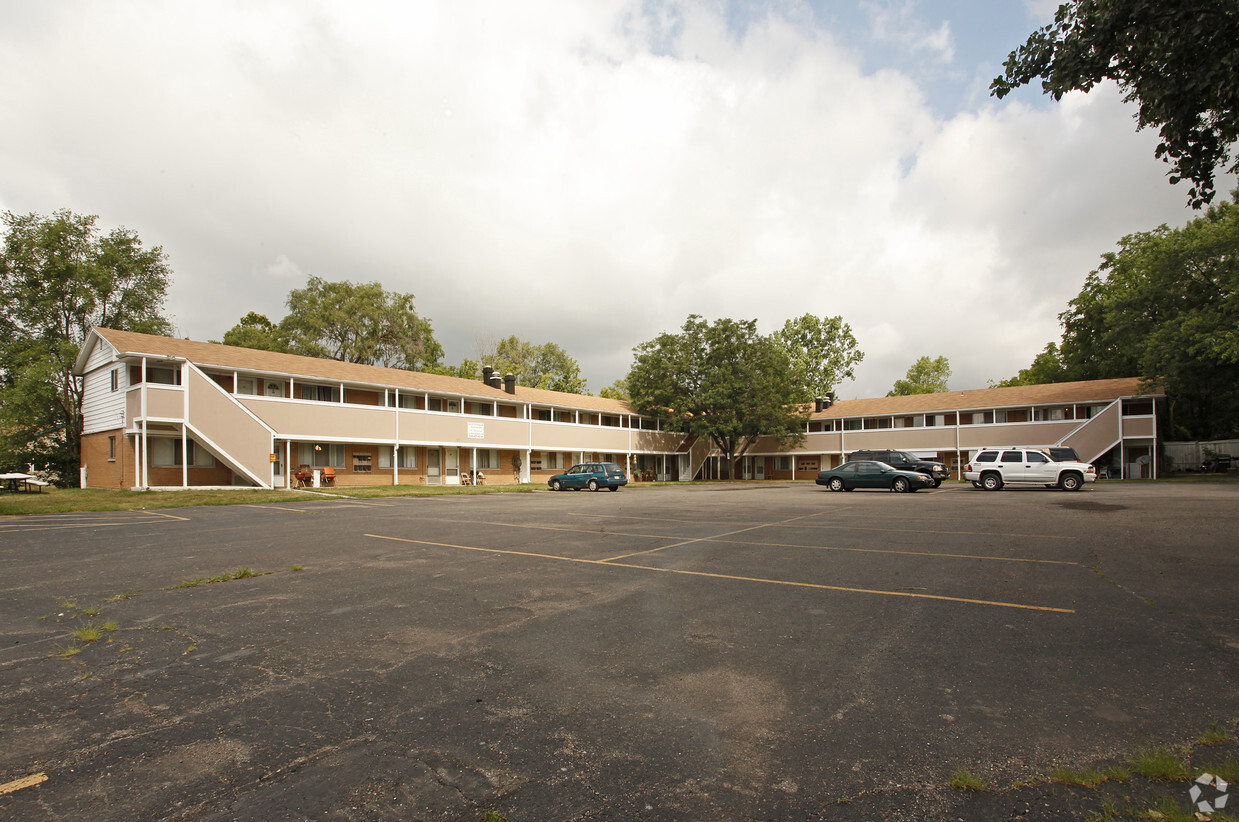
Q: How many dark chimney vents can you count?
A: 6